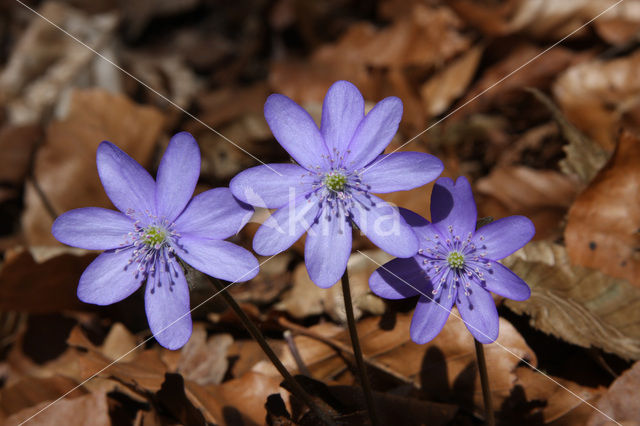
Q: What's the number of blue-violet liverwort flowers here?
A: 3